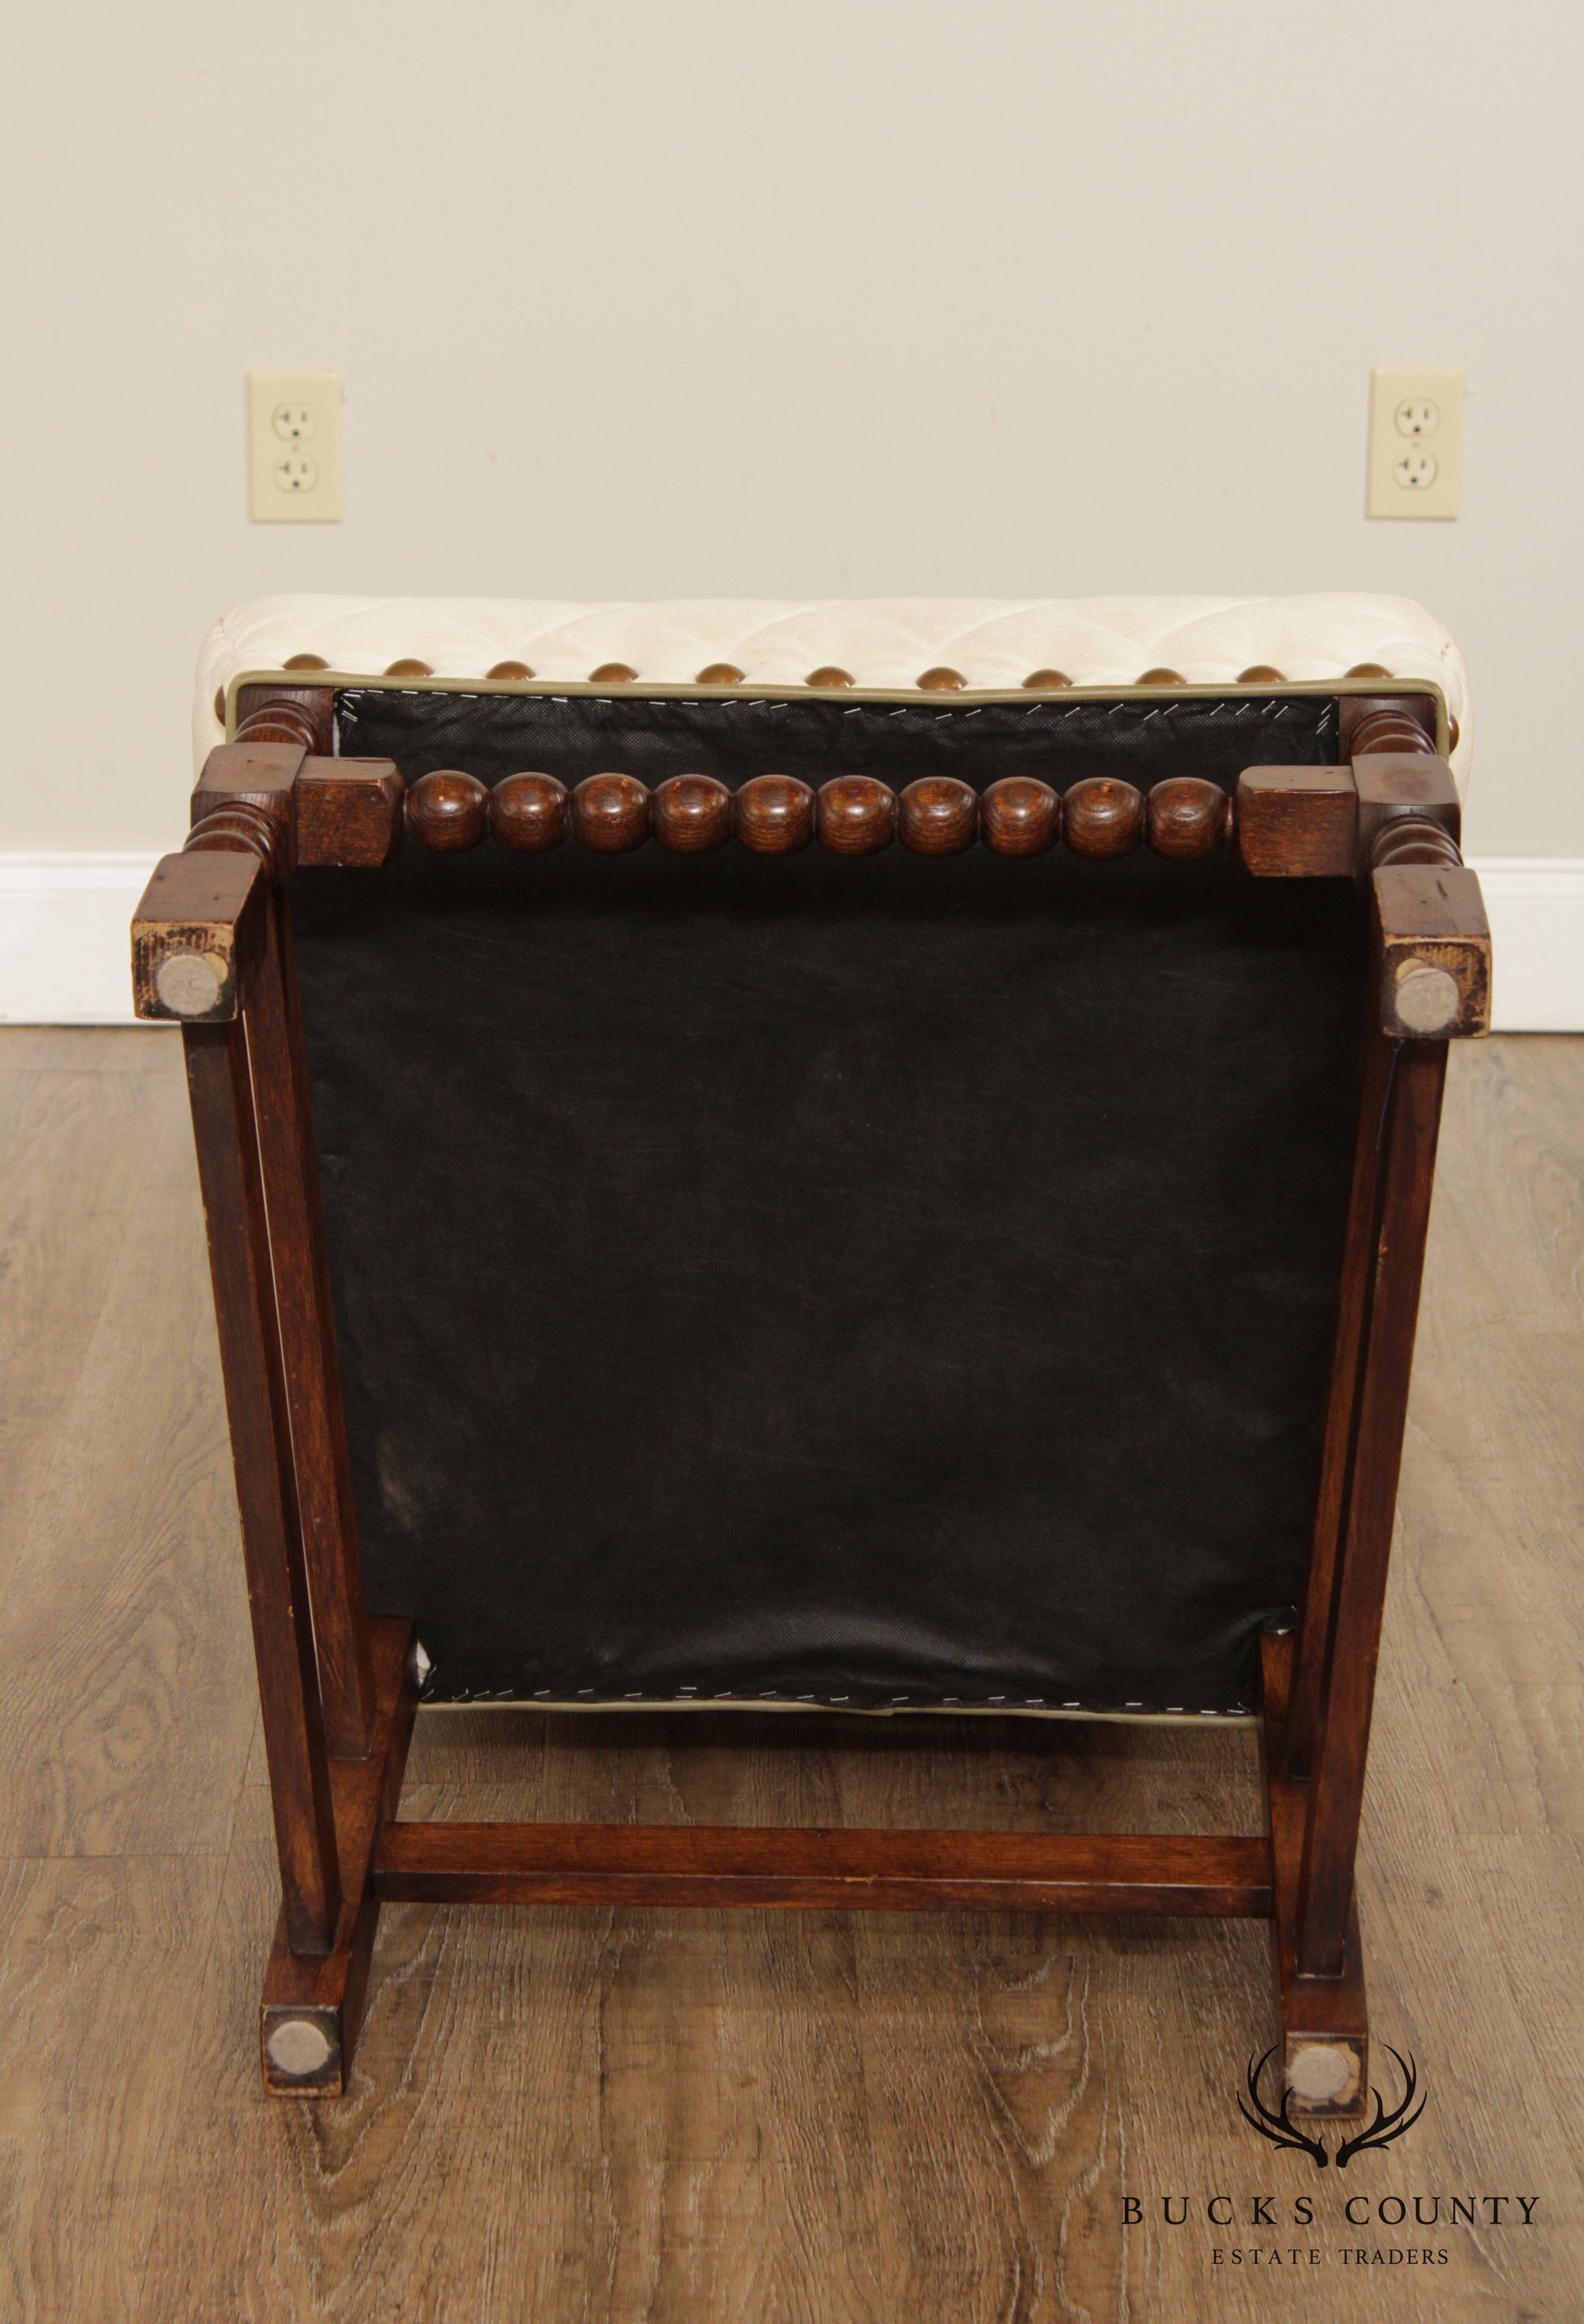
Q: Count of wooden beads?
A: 10